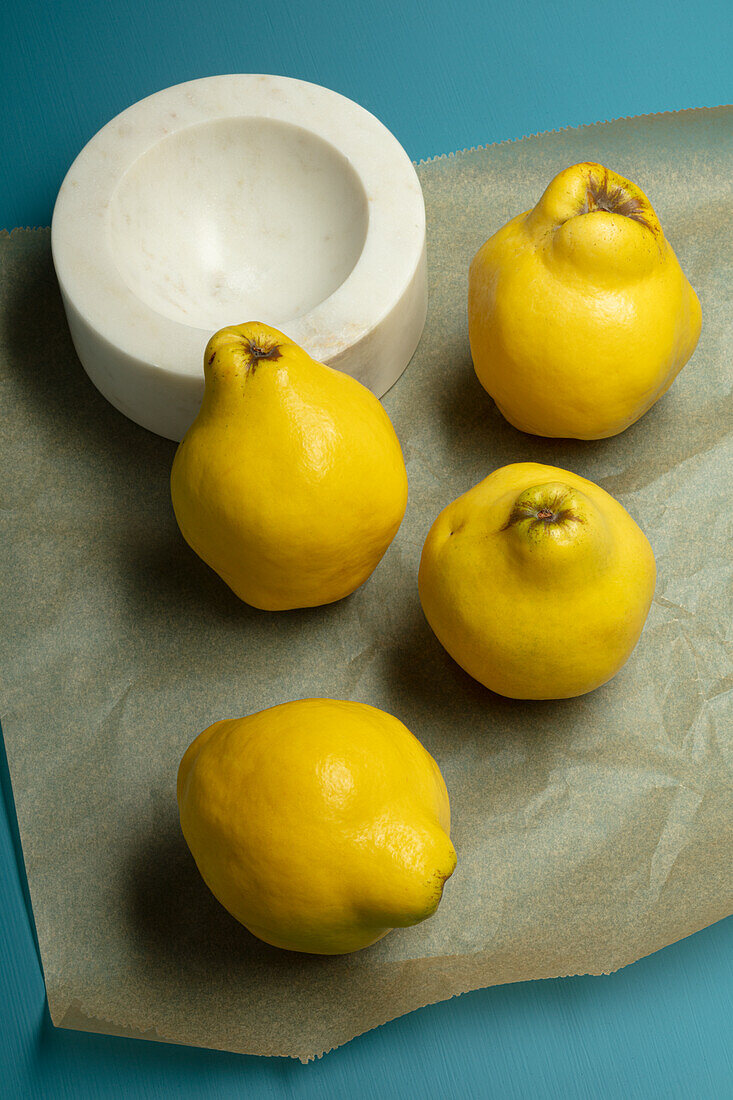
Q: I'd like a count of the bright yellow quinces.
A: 4